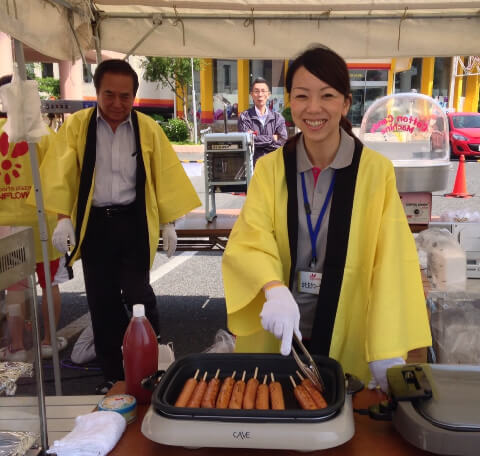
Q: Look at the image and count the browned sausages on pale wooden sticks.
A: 10